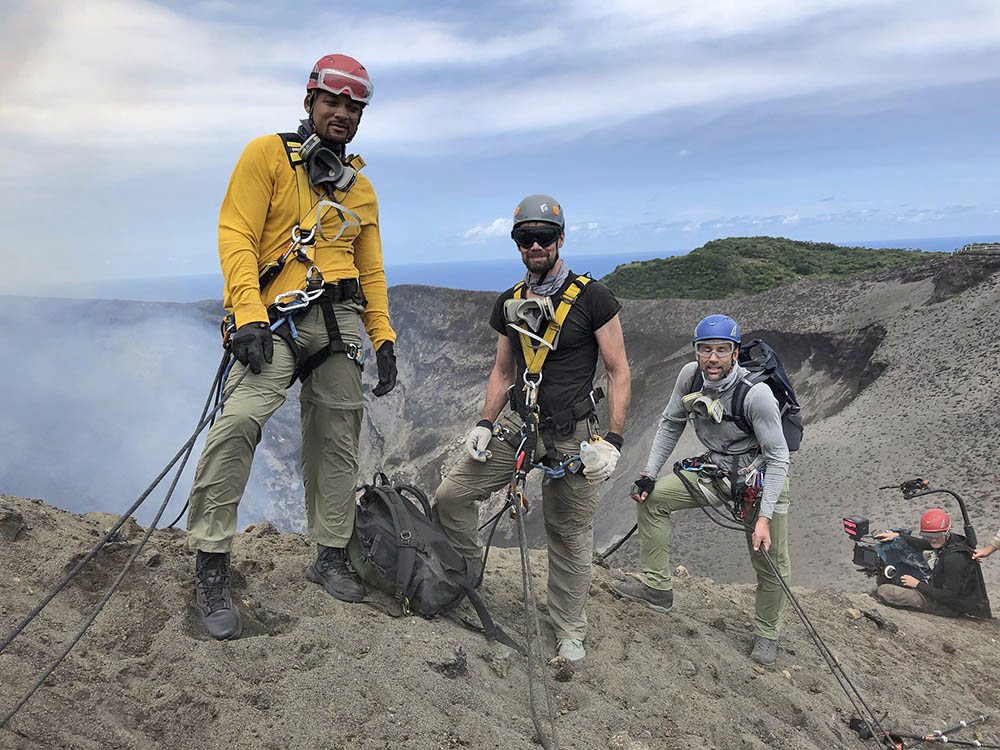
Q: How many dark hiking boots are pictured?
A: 2